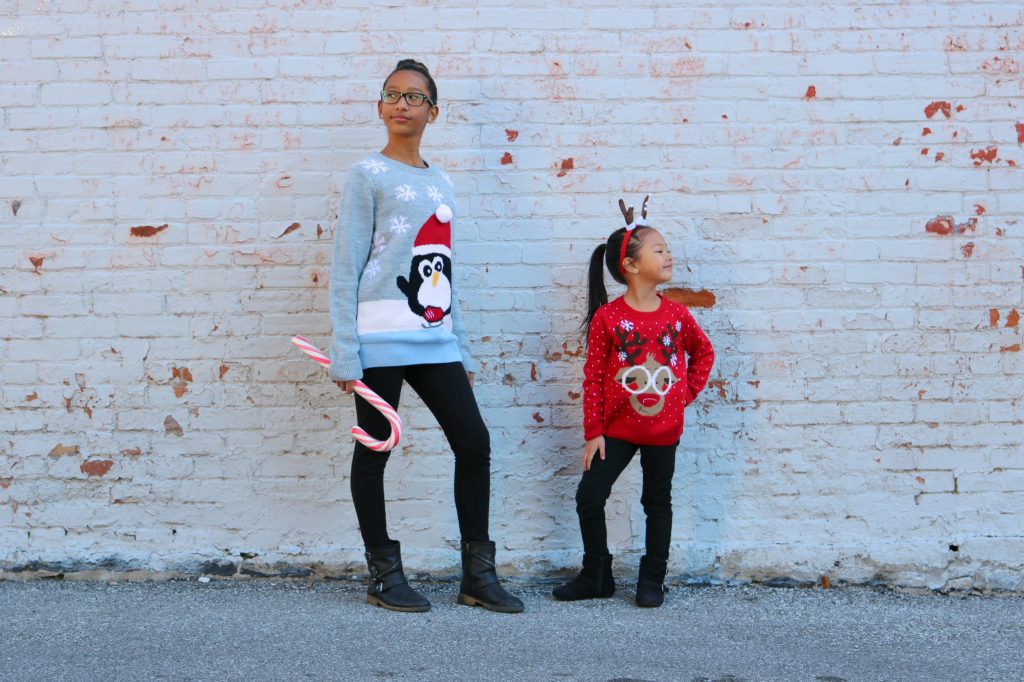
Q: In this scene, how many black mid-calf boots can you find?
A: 4